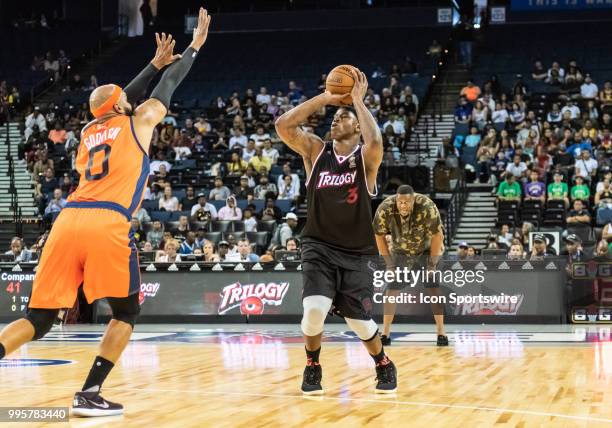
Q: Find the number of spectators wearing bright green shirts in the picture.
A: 3